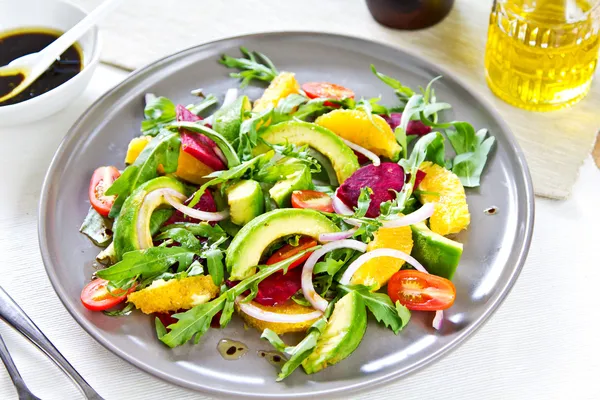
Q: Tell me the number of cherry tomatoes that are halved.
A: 6